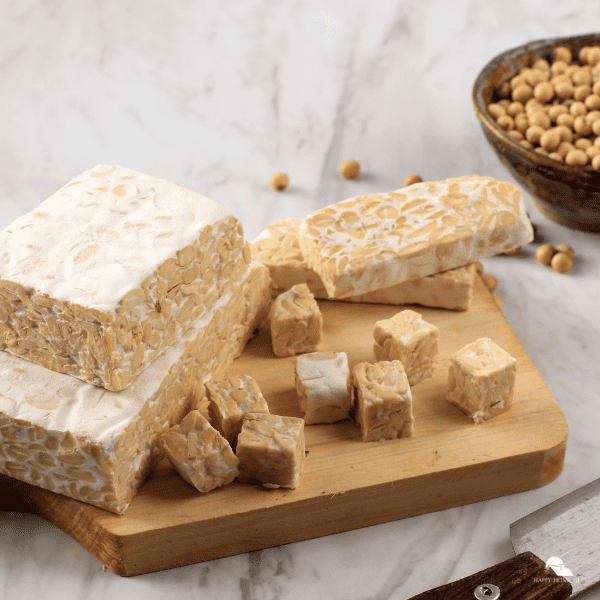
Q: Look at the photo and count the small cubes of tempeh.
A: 8